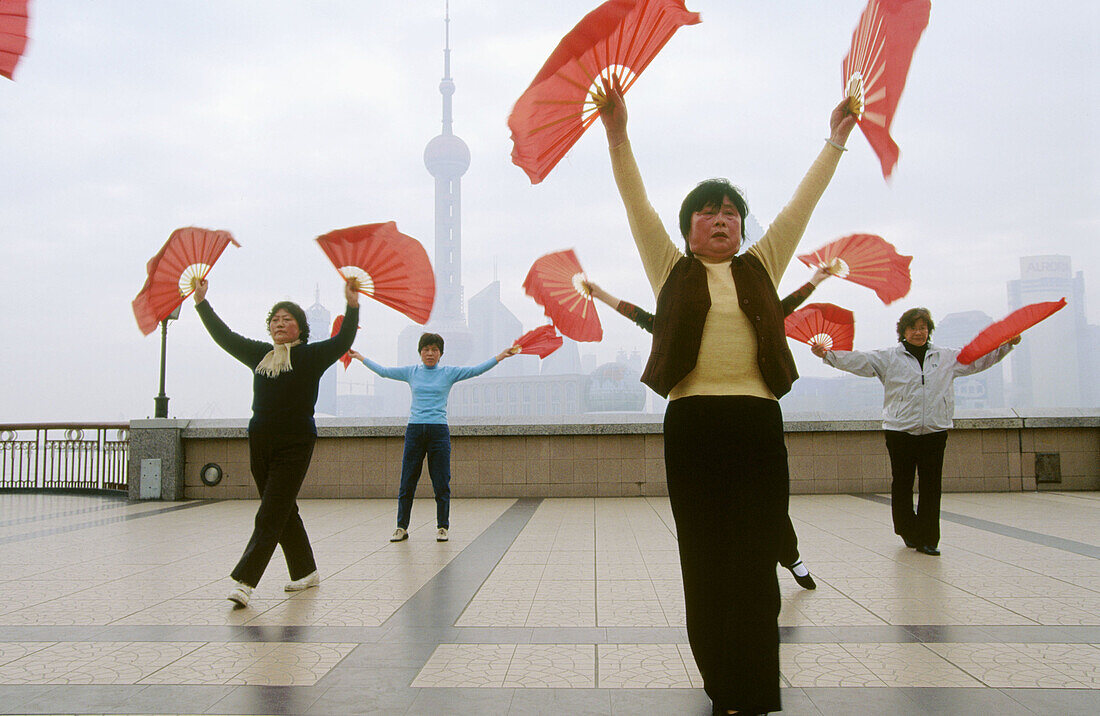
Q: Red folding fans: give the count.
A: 11